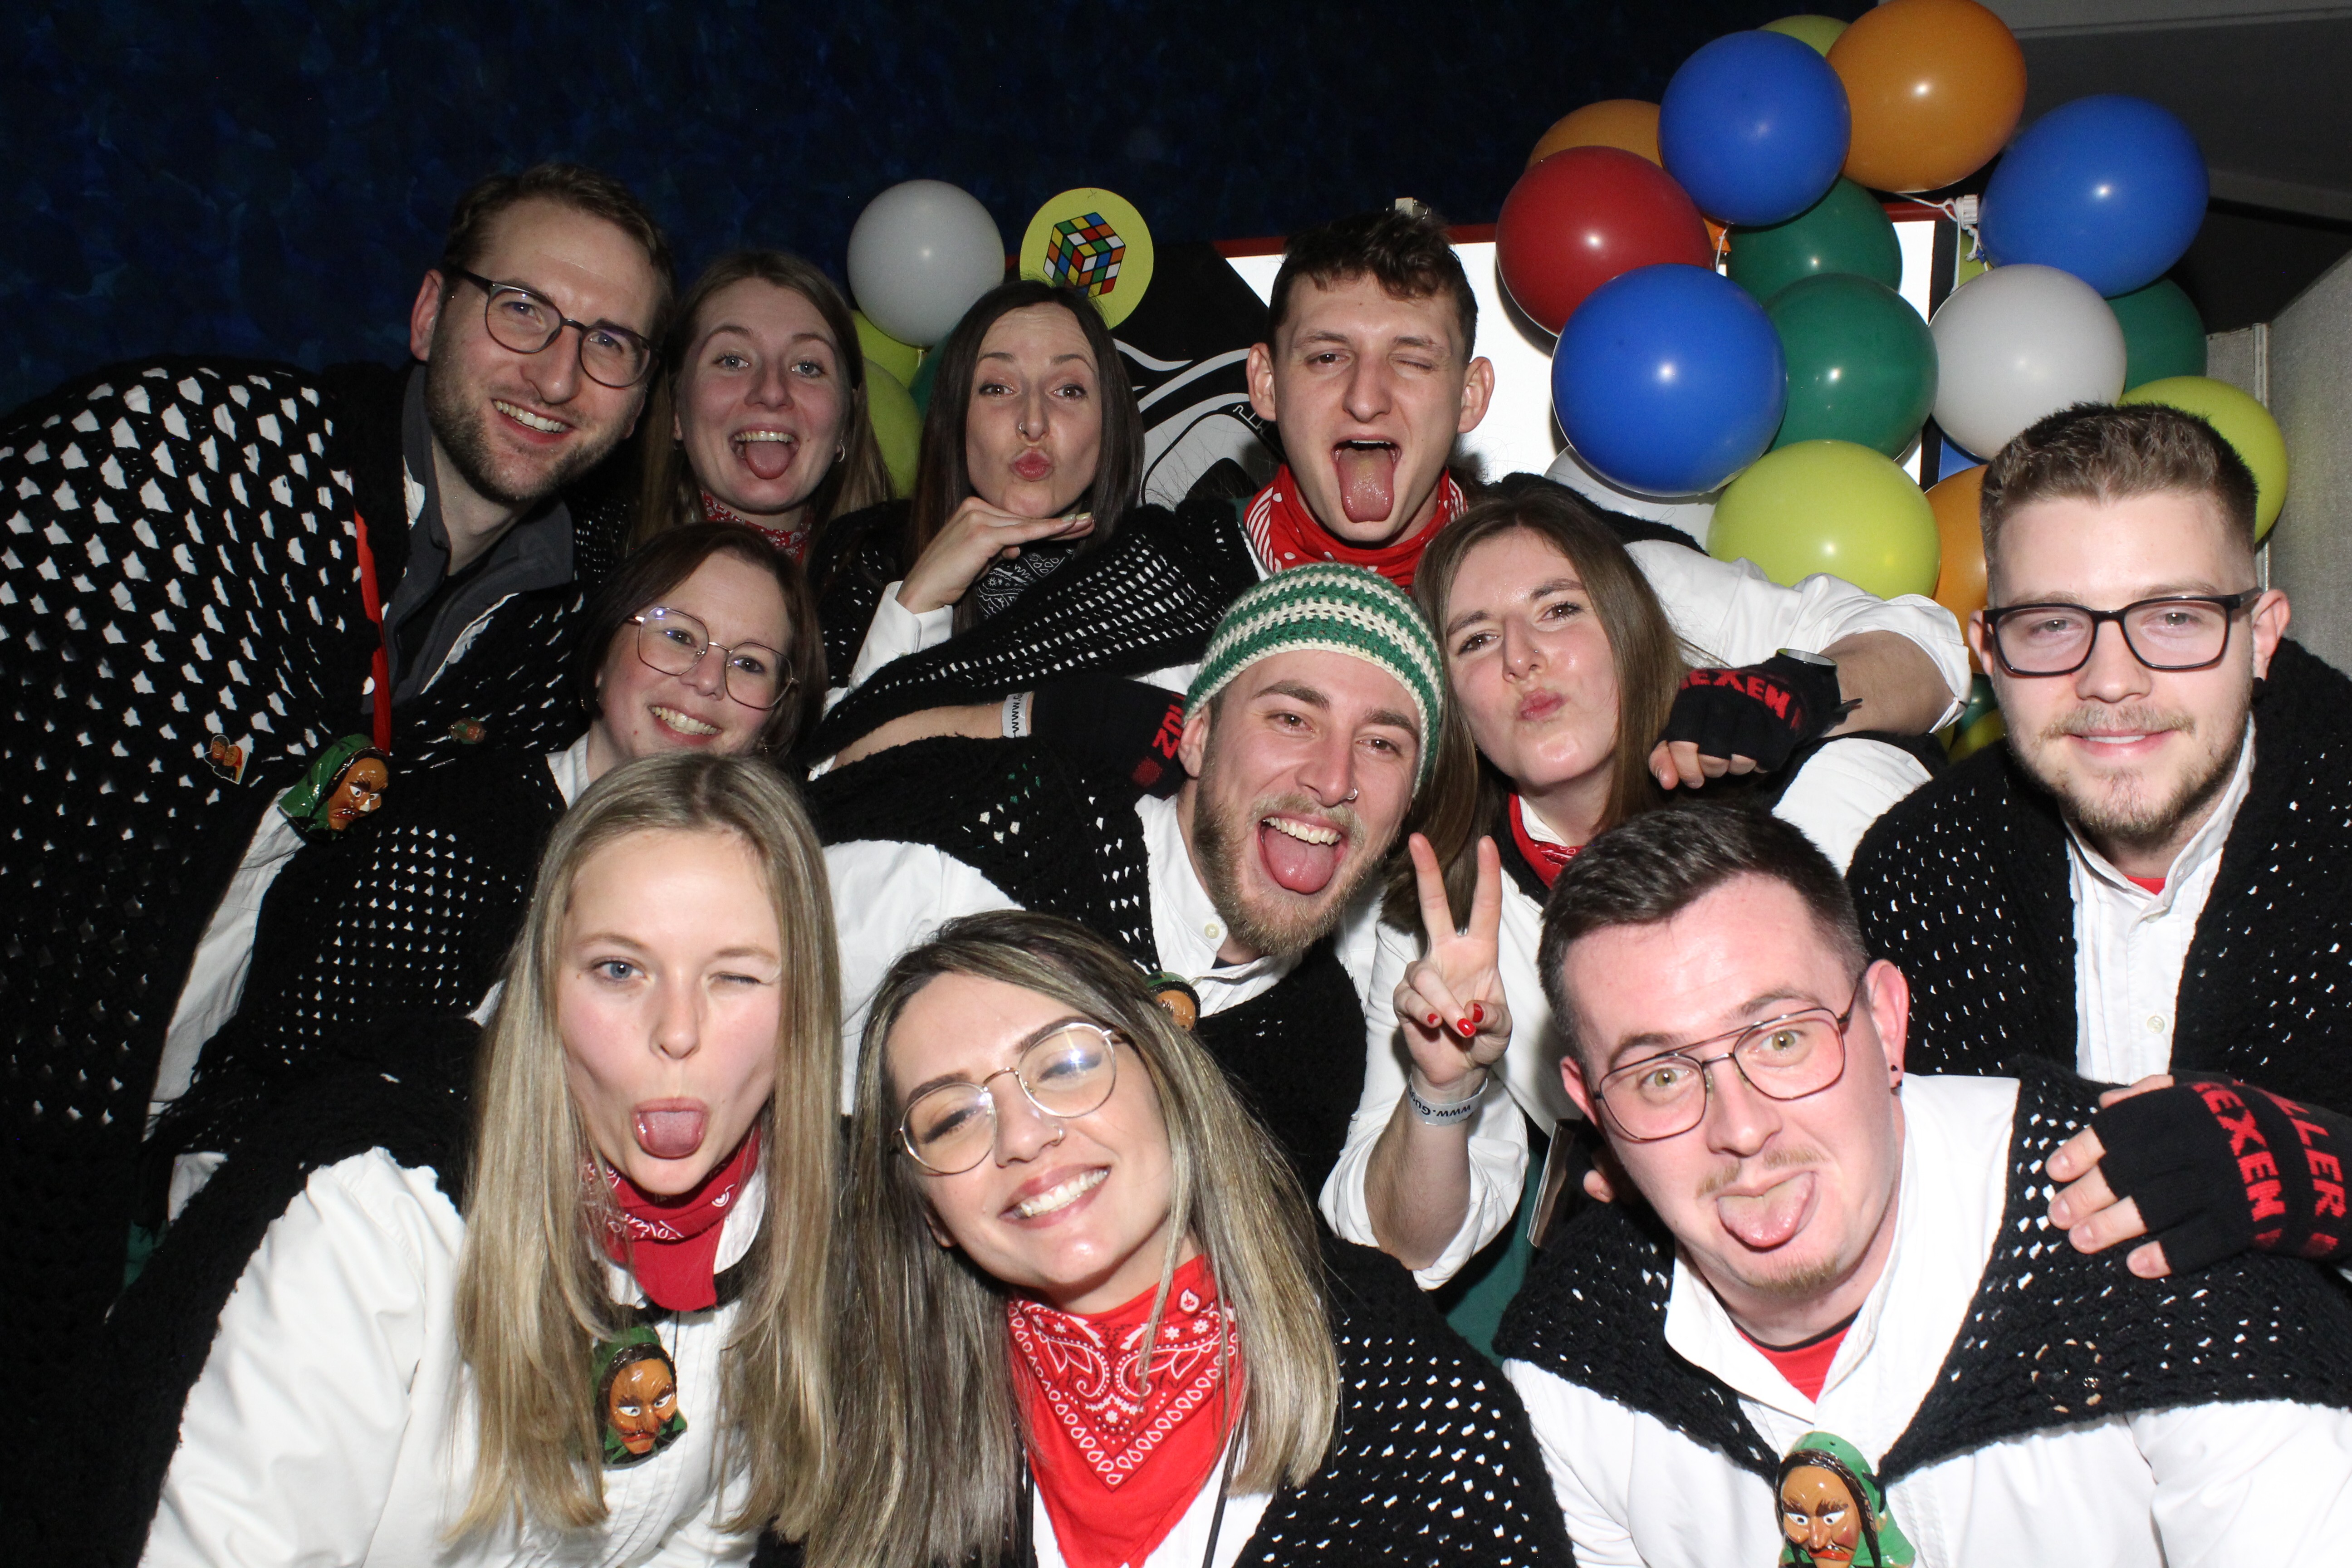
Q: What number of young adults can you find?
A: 11